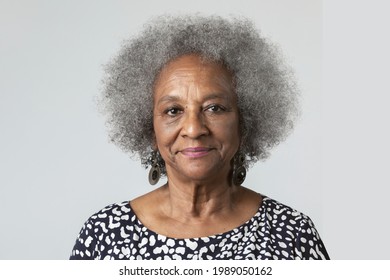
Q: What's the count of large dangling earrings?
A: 2